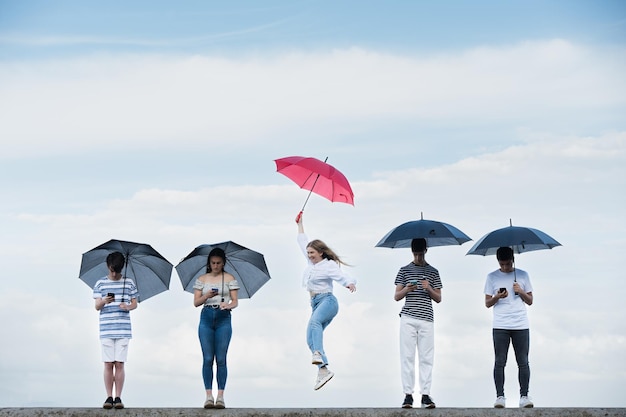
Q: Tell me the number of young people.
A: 5